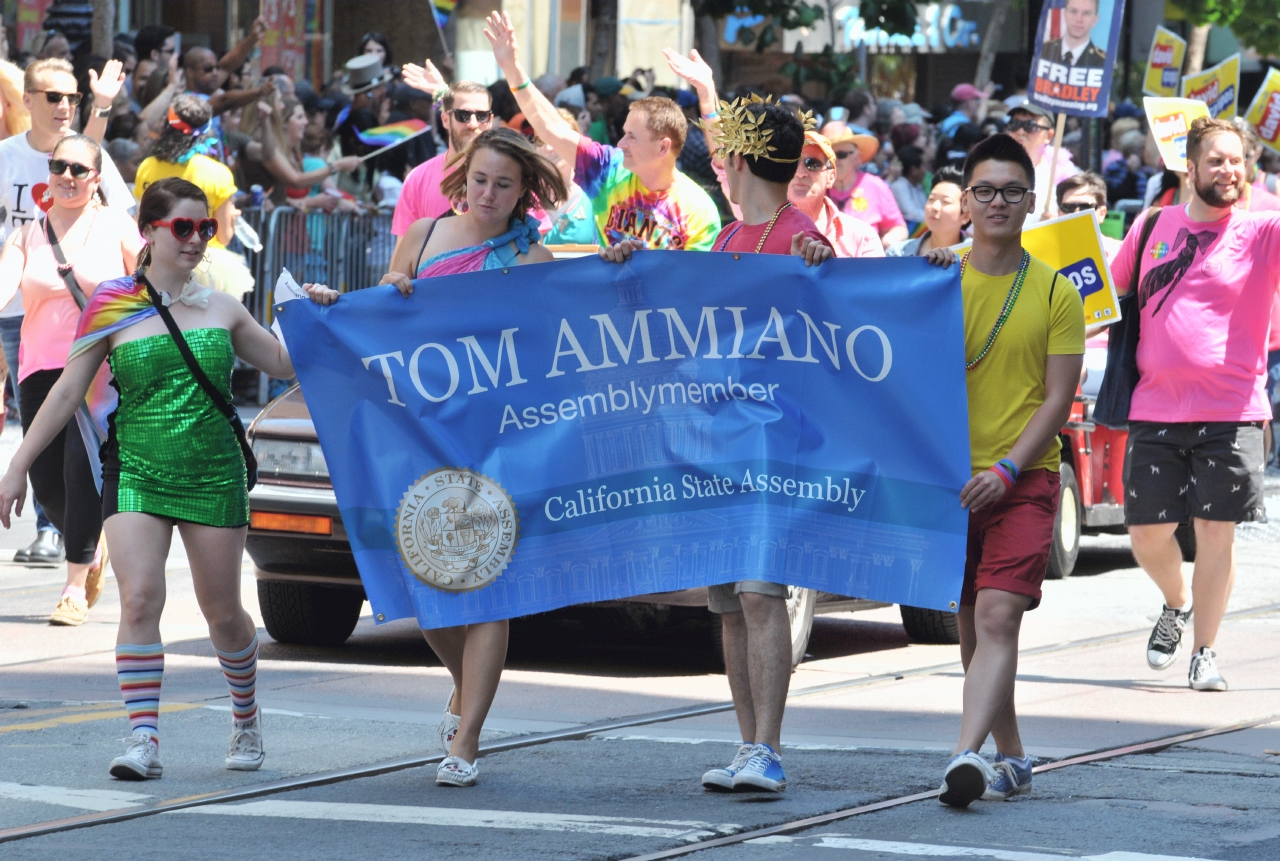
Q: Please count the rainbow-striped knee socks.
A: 2